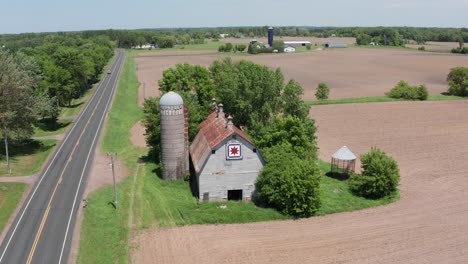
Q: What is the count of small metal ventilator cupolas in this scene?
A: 3